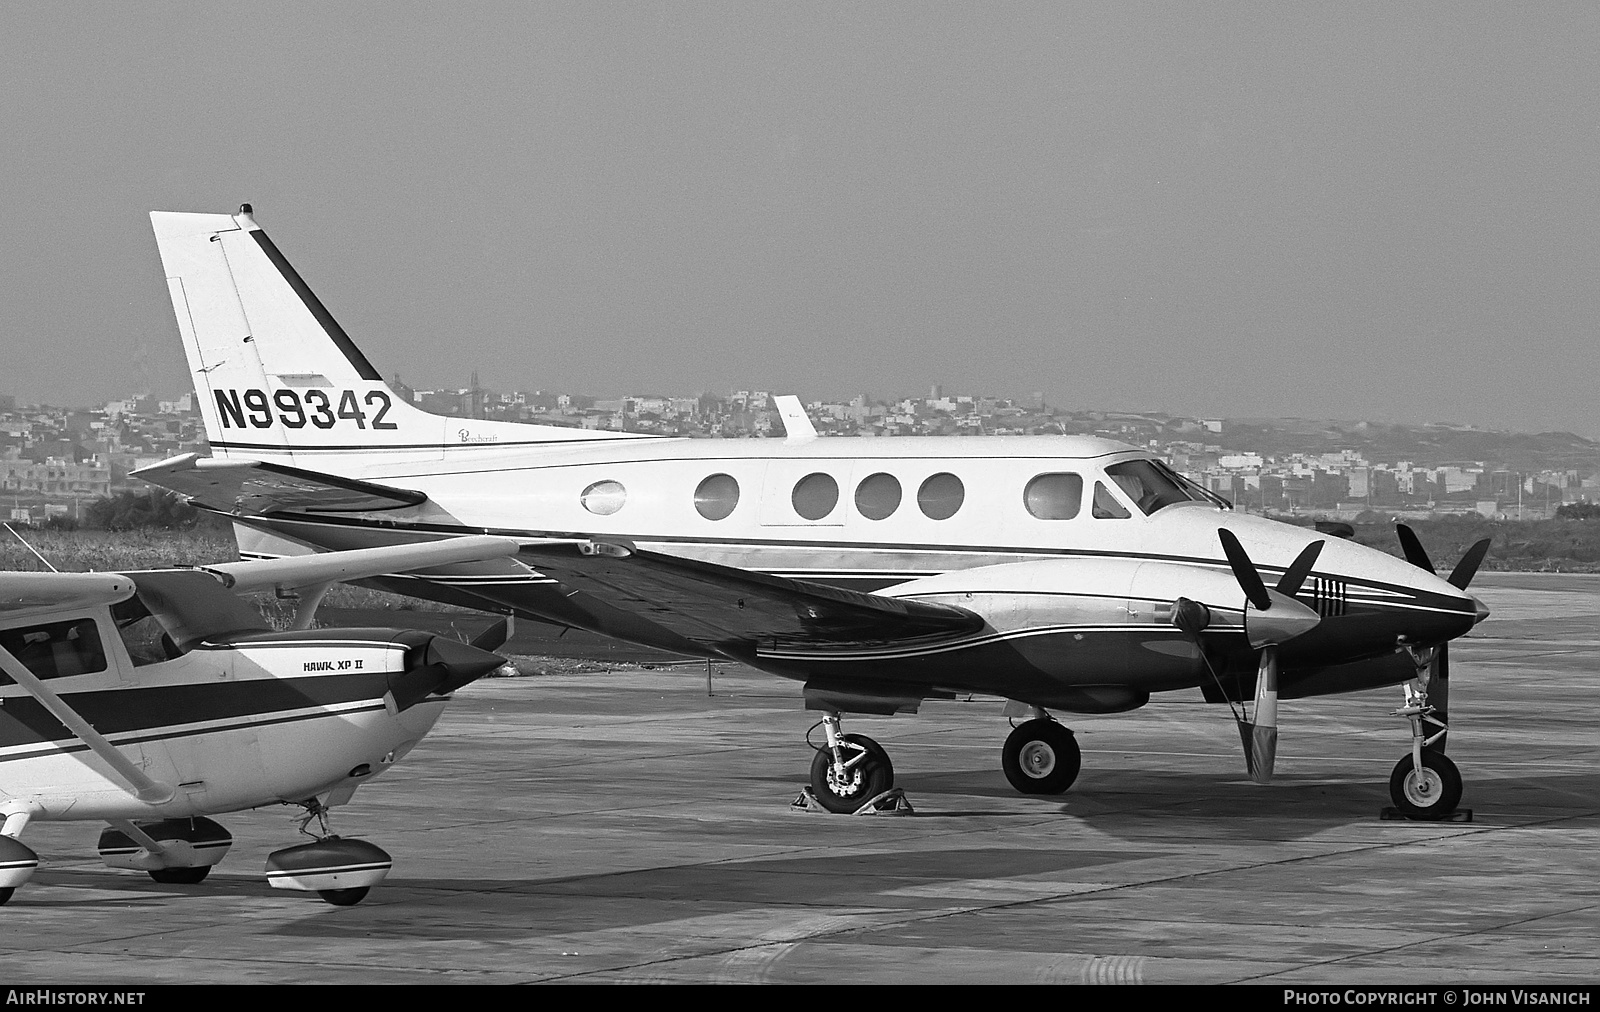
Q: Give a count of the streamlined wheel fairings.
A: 3